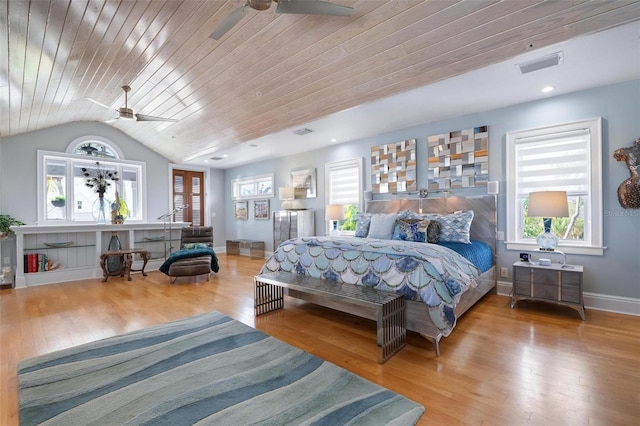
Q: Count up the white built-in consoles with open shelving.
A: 1